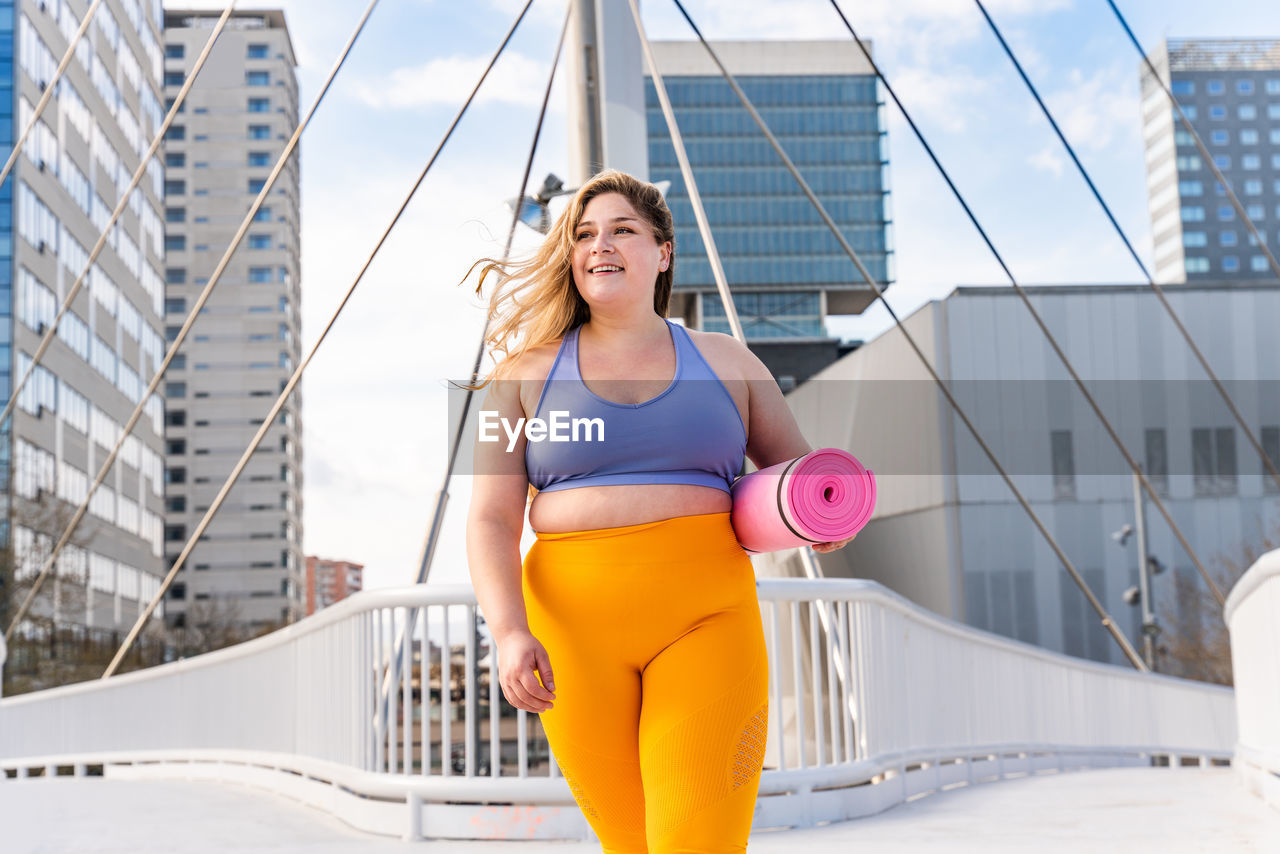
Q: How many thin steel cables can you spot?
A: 10